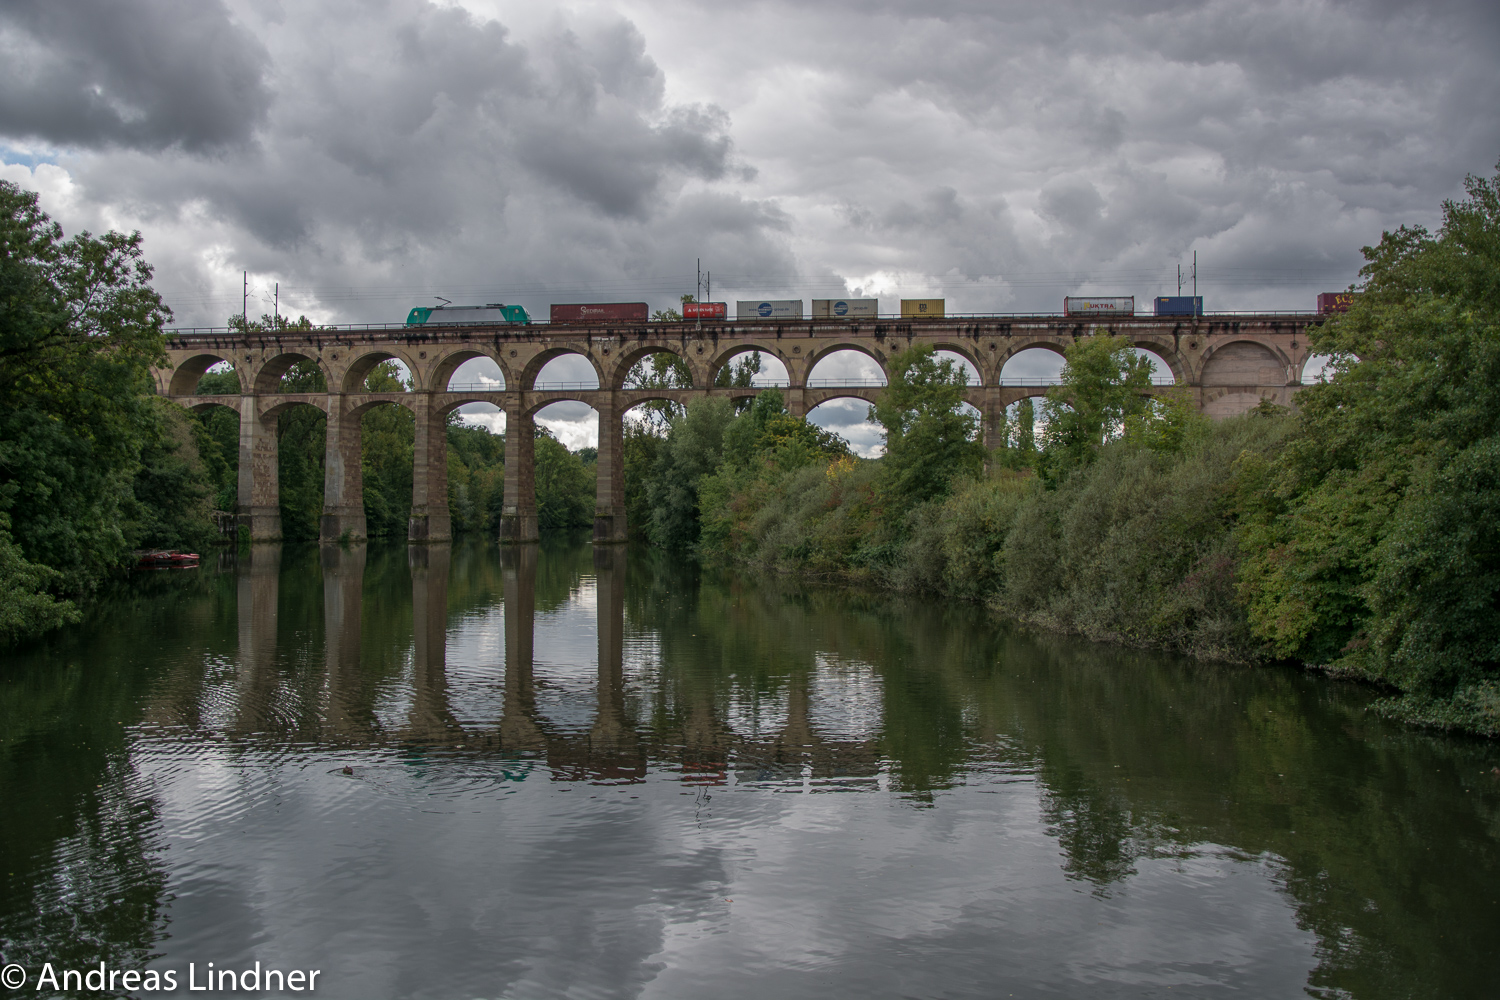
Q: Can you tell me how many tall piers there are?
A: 5